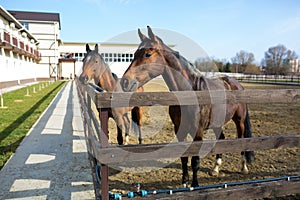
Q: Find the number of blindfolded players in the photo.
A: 0